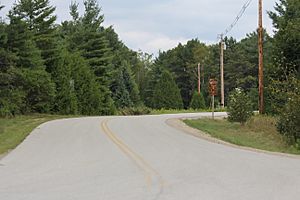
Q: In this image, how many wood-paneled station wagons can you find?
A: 0